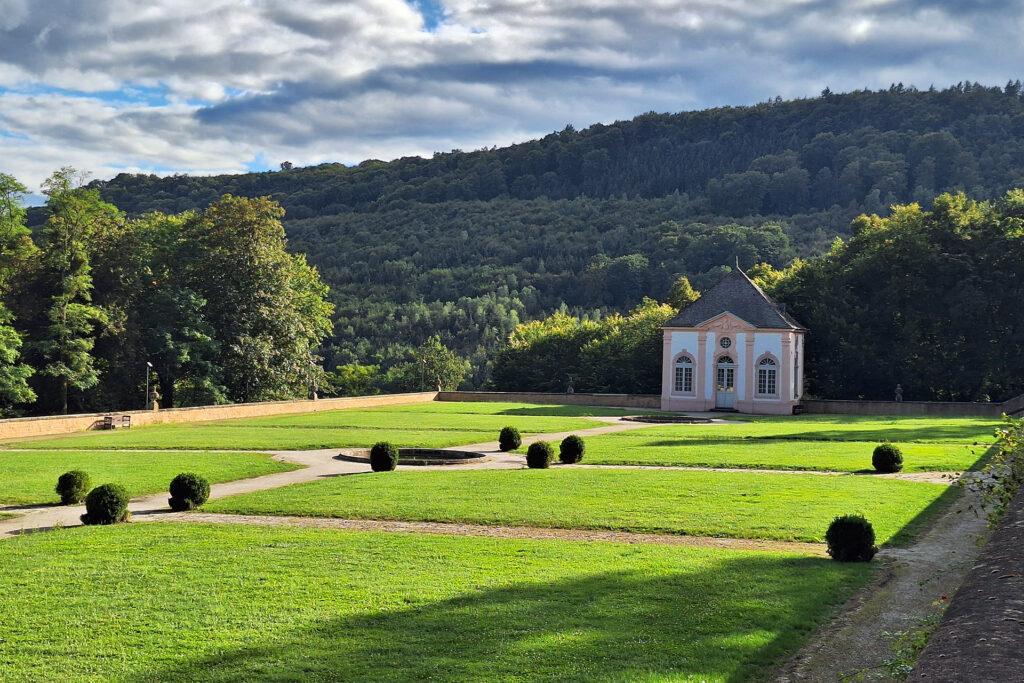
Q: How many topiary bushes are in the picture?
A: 9